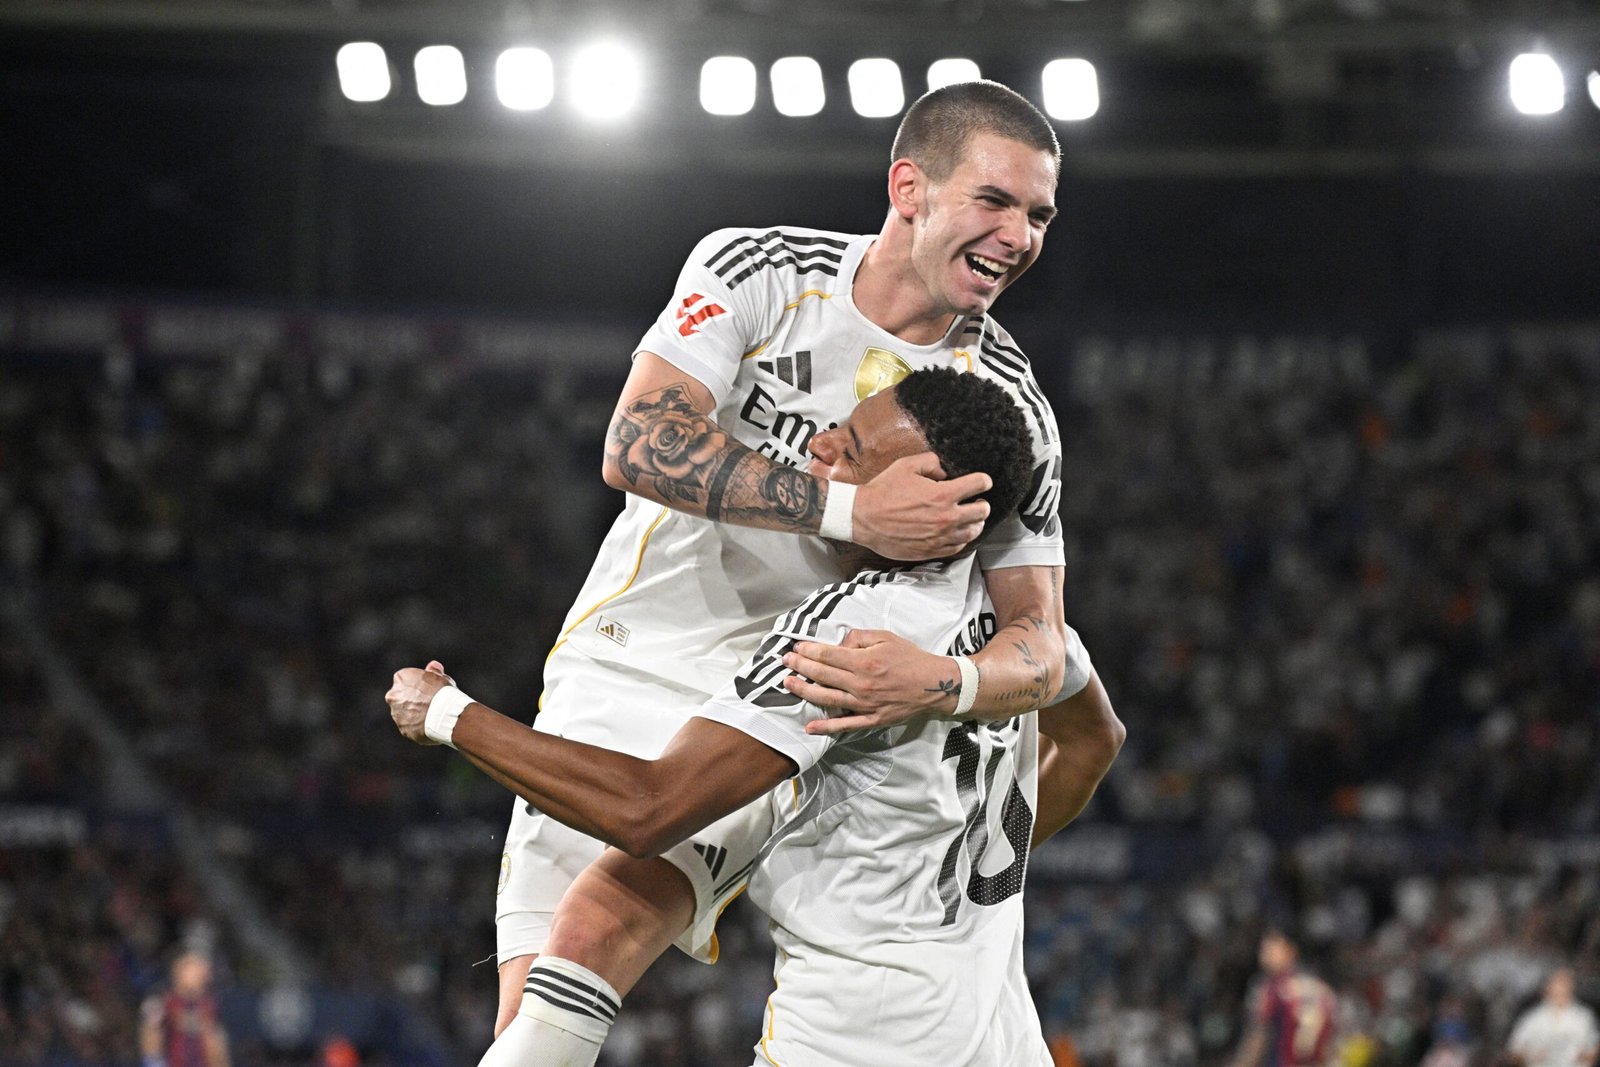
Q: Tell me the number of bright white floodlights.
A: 11